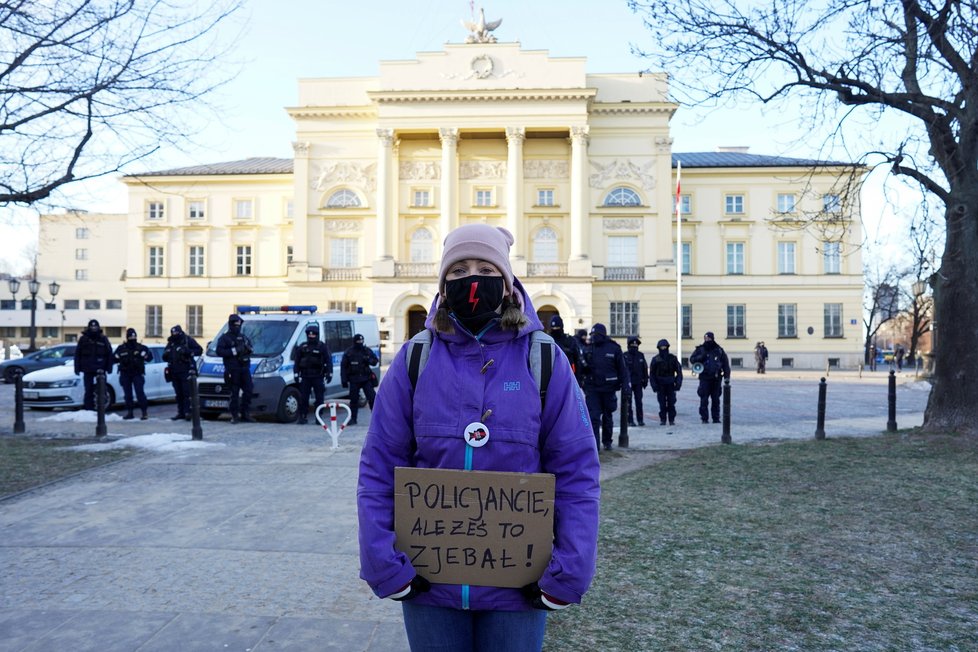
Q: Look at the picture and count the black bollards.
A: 7